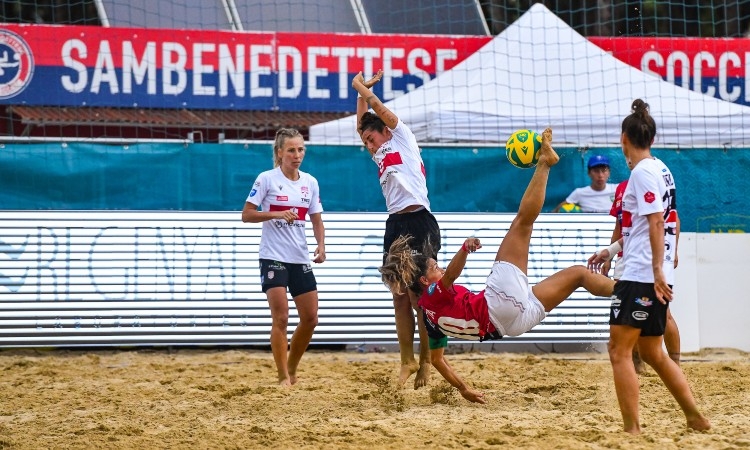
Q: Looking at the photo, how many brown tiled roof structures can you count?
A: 1